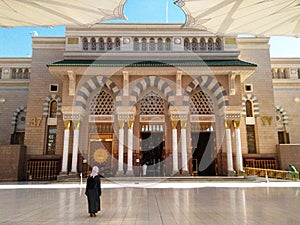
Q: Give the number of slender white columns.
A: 8